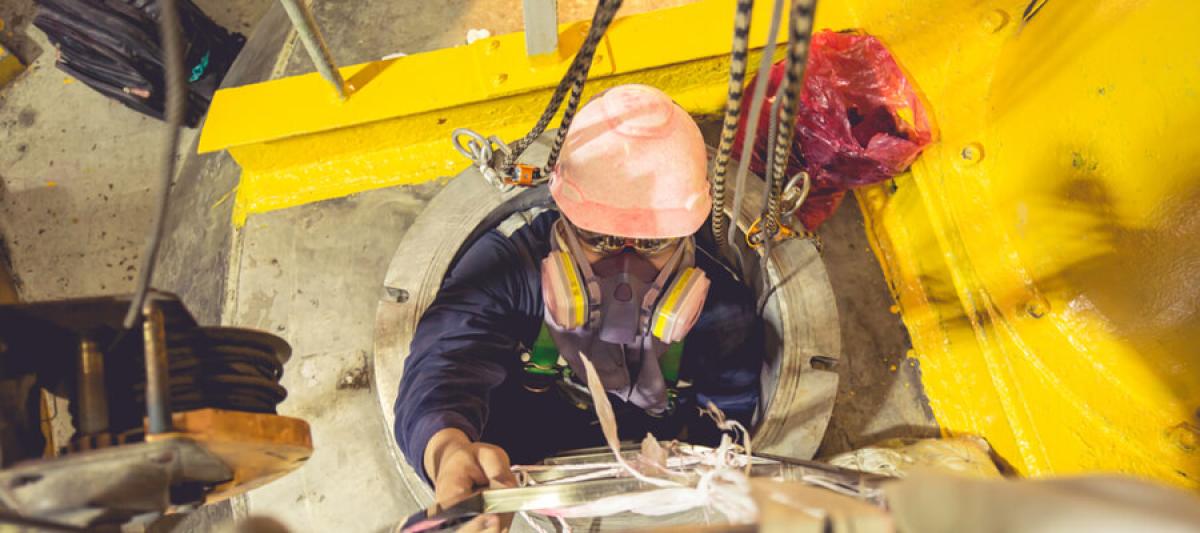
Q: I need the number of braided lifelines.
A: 4